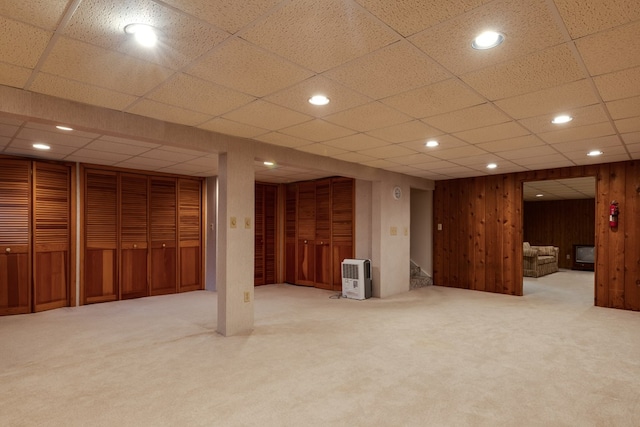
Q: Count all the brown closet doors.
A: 12